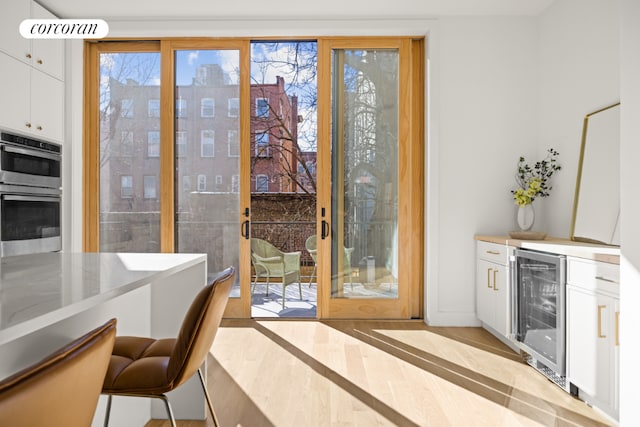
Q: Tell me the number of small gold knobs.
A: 4